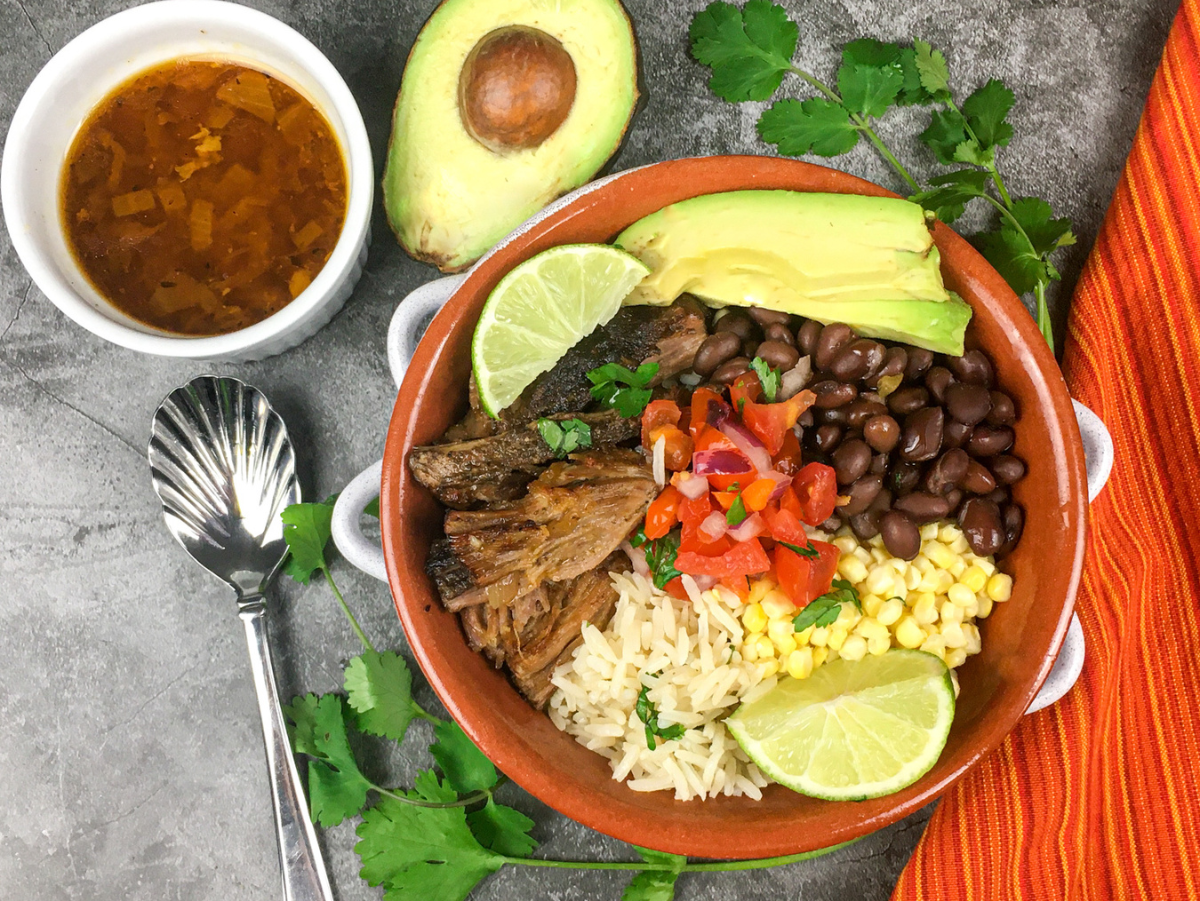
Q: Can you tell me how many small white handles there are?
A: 4